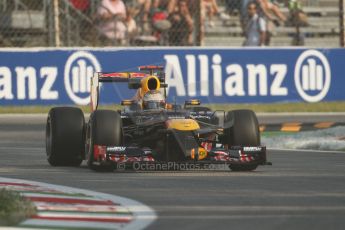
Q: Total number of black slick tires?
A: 3